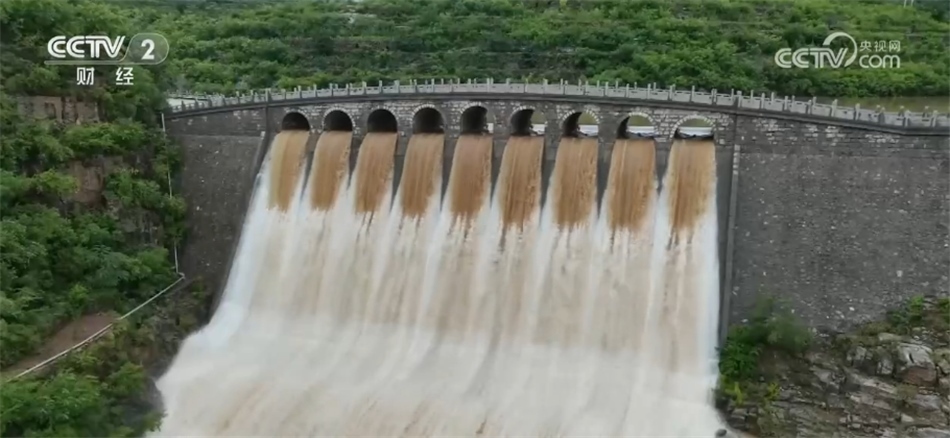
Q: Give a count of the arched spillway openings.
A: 9